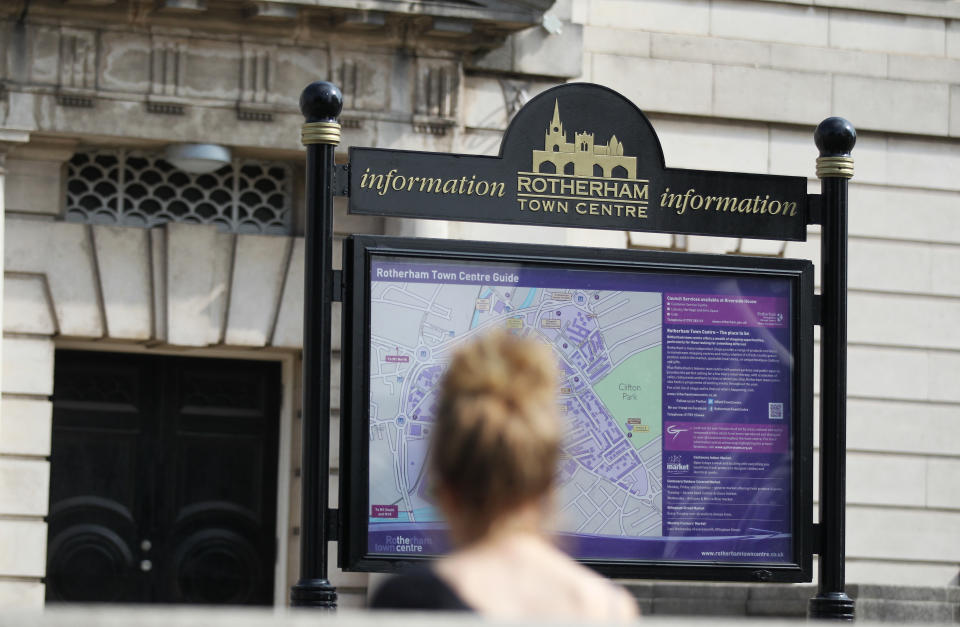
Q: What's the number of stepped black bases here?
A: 2